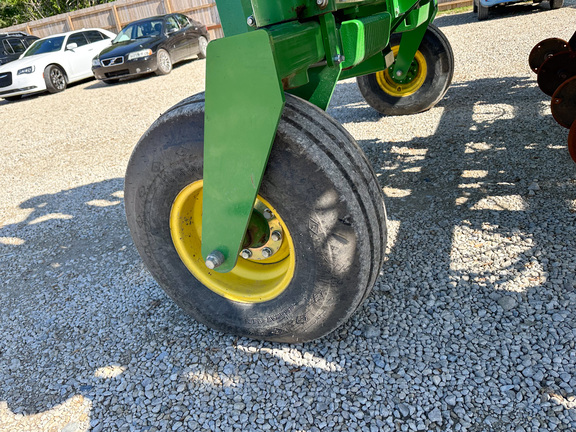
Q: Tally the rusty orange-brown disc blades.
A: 4